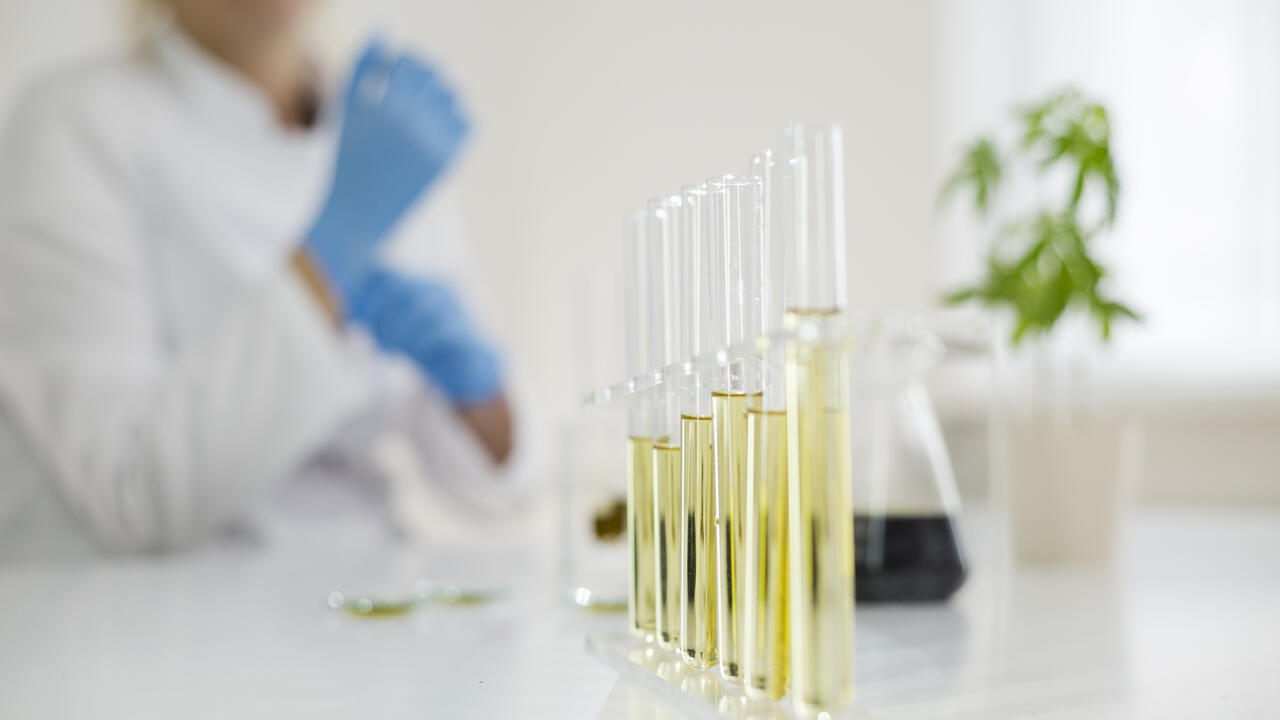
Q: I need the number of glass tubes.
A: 6